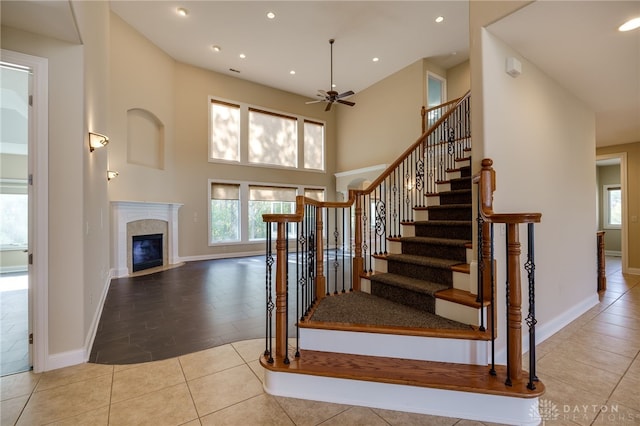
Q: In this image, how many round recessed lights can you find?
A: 9